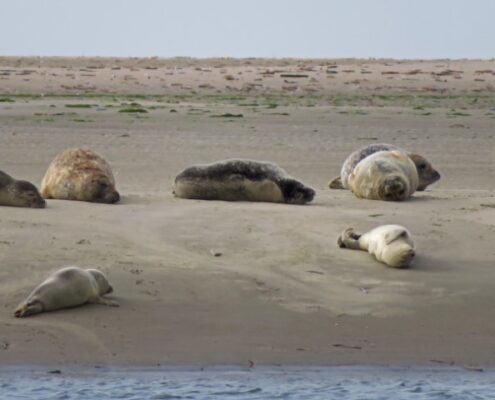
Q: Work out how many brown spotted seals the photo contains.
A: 1